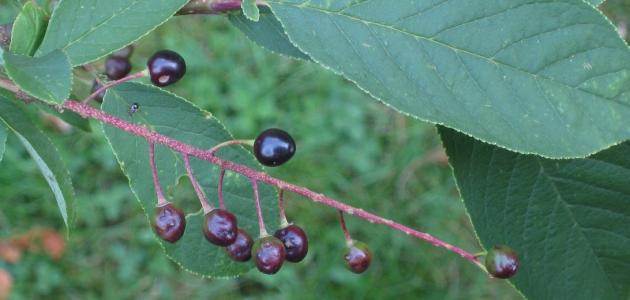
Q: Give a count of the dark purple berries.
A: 12